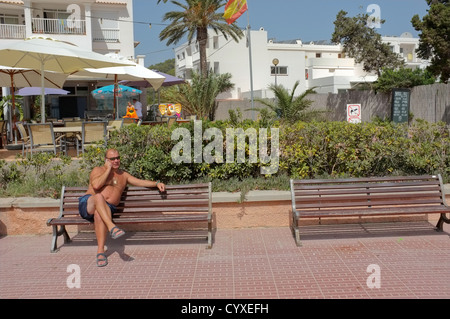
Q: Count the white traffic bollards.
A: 0